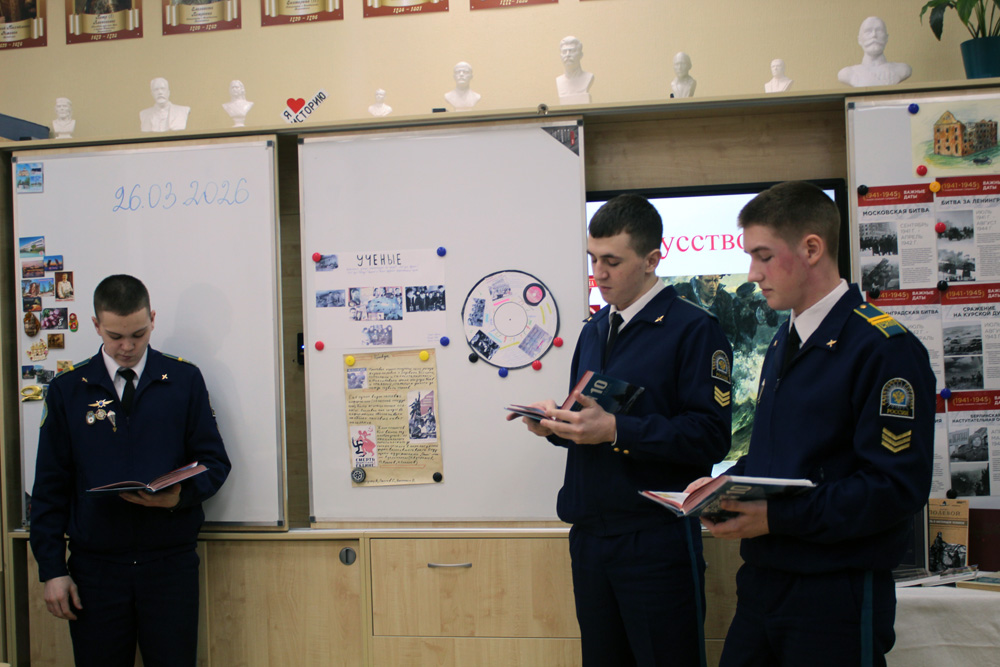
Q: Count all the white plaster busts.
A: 9